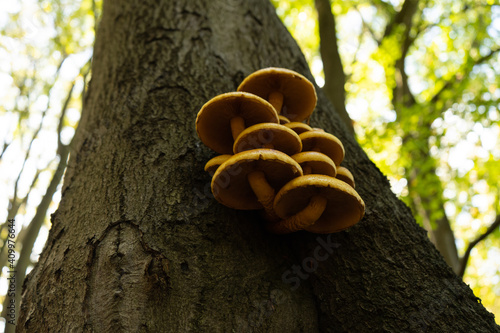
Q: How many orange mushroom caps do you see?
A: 11